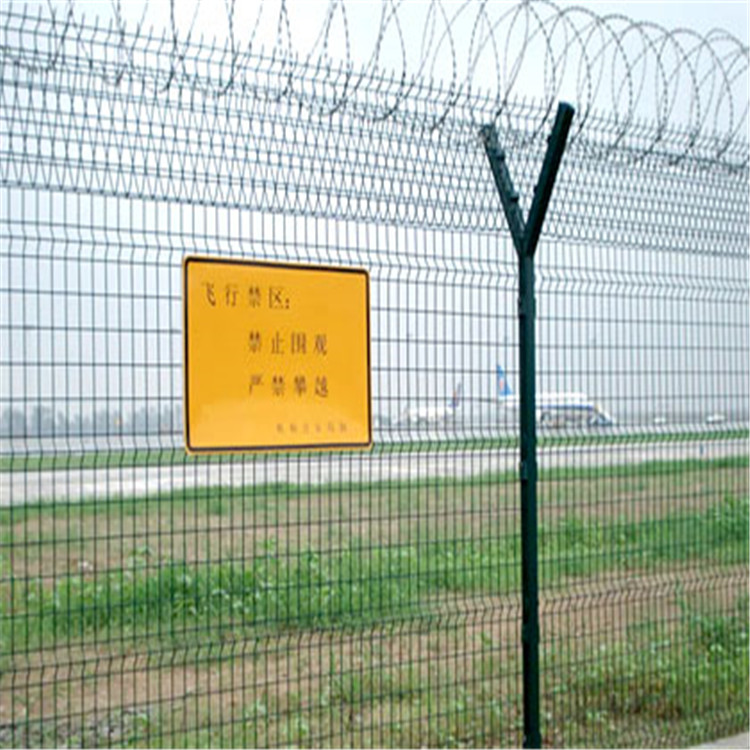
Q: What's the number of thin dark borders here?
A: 1